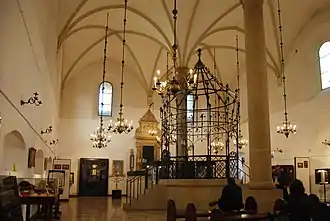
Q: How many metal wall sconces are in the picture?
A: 5